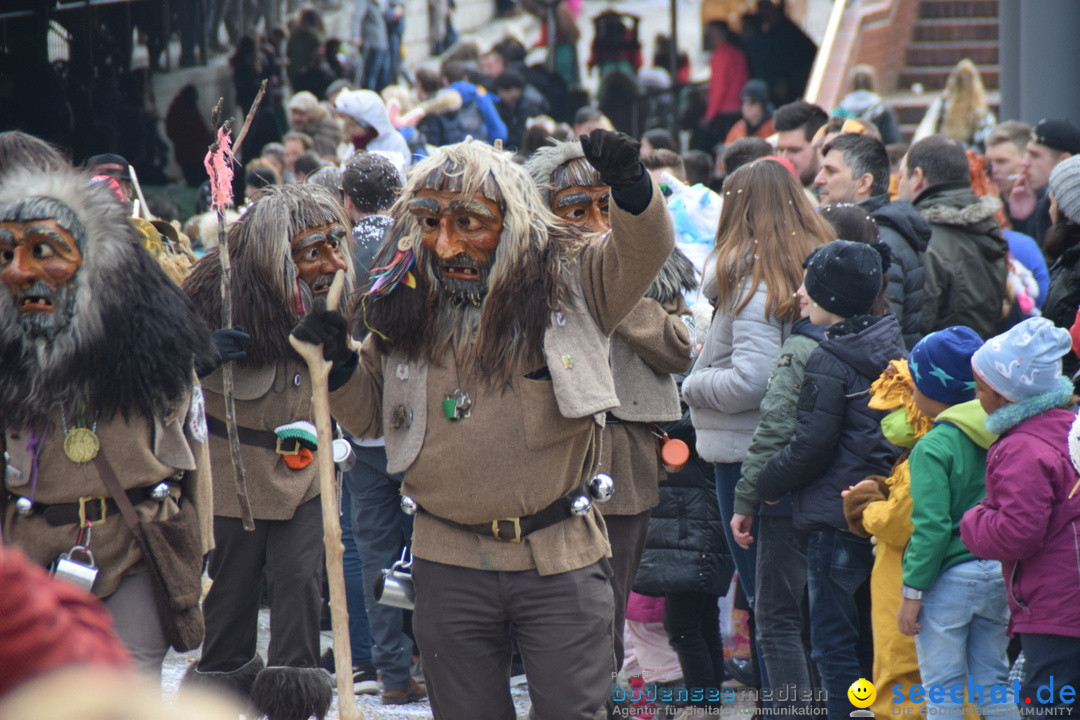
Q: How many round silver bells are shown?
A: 5